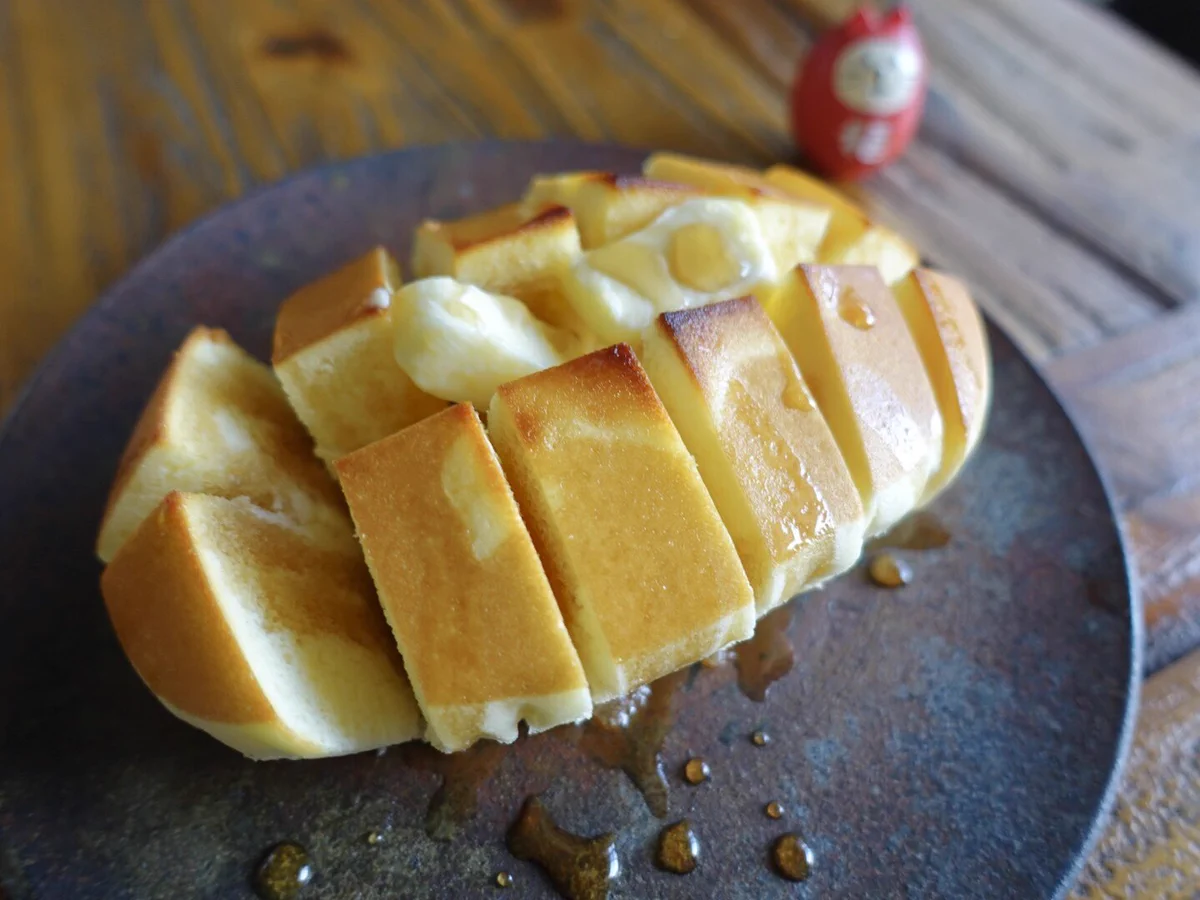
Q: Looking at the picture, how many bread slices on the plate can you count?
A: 12